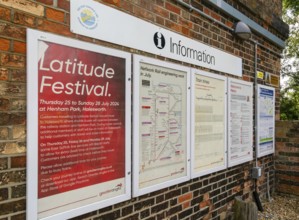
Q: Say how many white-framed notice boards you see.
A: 5